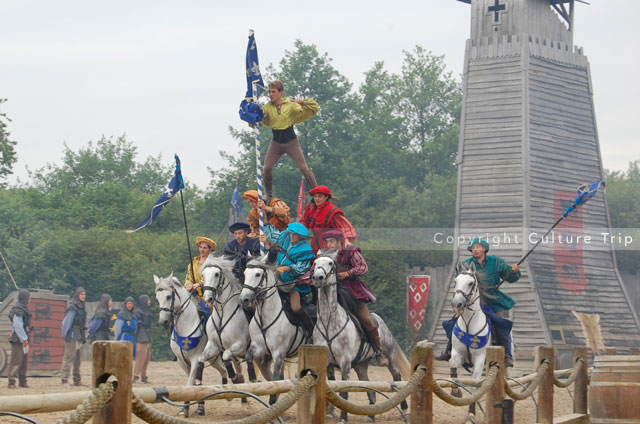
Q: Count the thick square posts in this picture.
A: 6